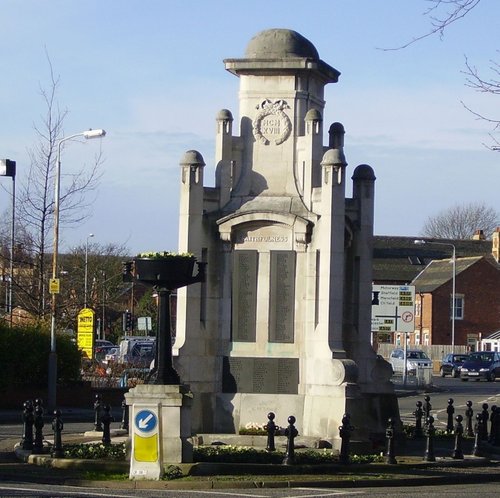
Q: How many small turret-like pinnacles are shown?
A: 6